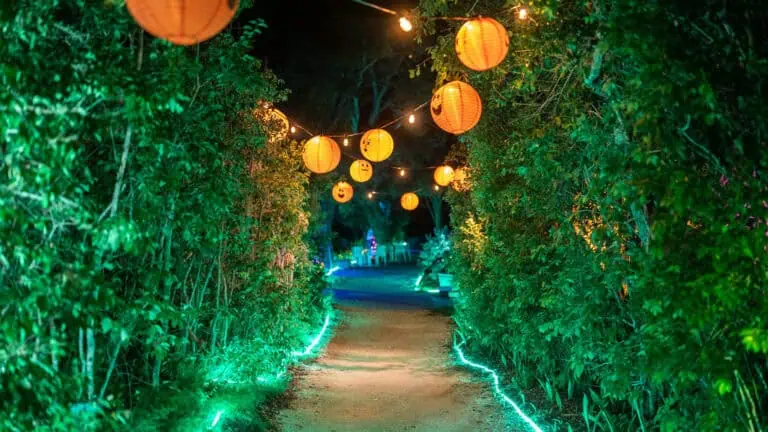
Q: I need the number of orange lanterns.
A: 11